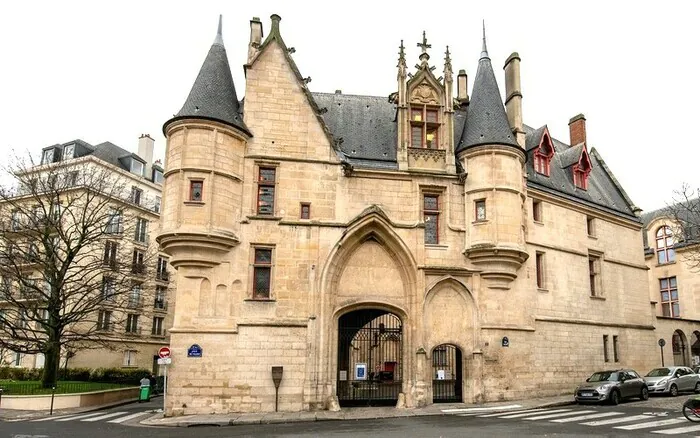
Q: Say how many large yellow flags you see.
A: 0